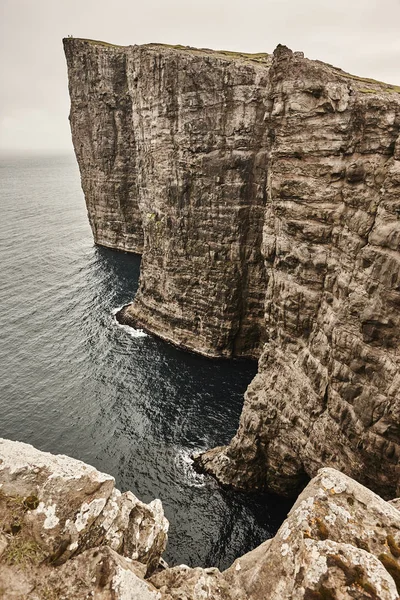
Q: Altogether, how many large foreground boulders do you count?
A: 2